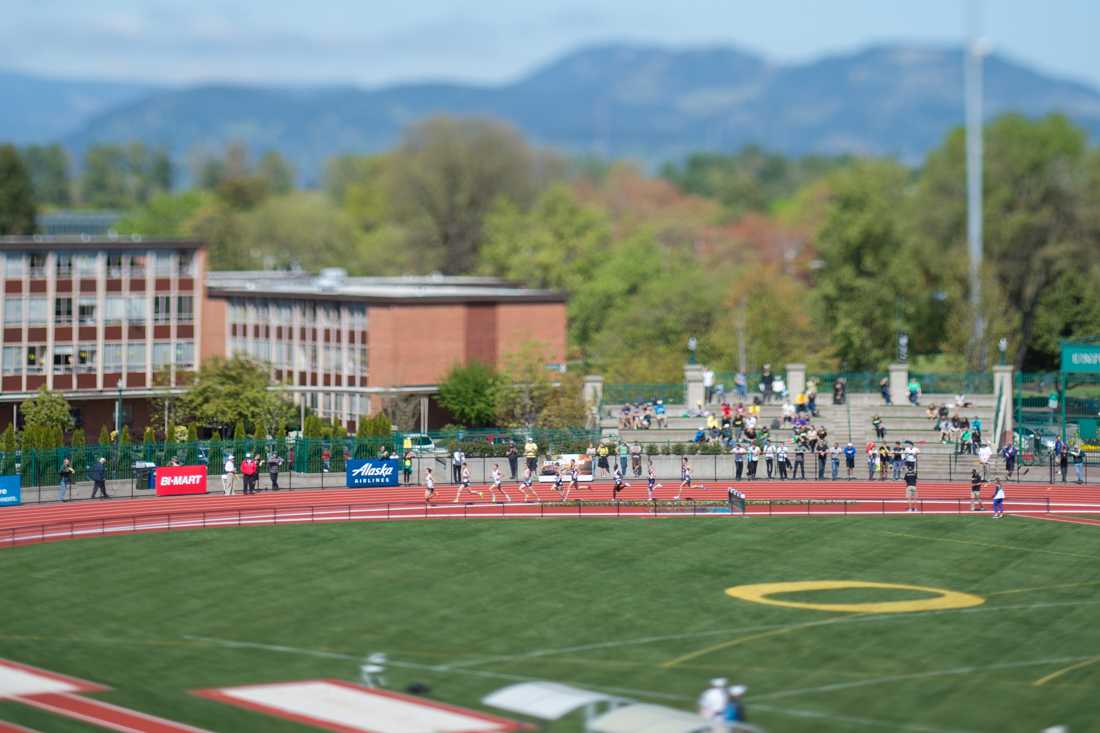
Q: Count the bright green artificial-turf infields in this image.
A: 1